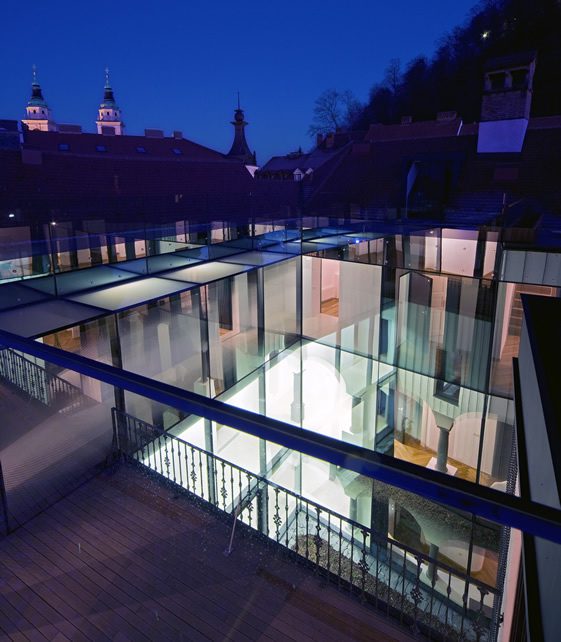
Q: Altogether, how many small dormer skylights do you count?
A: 4